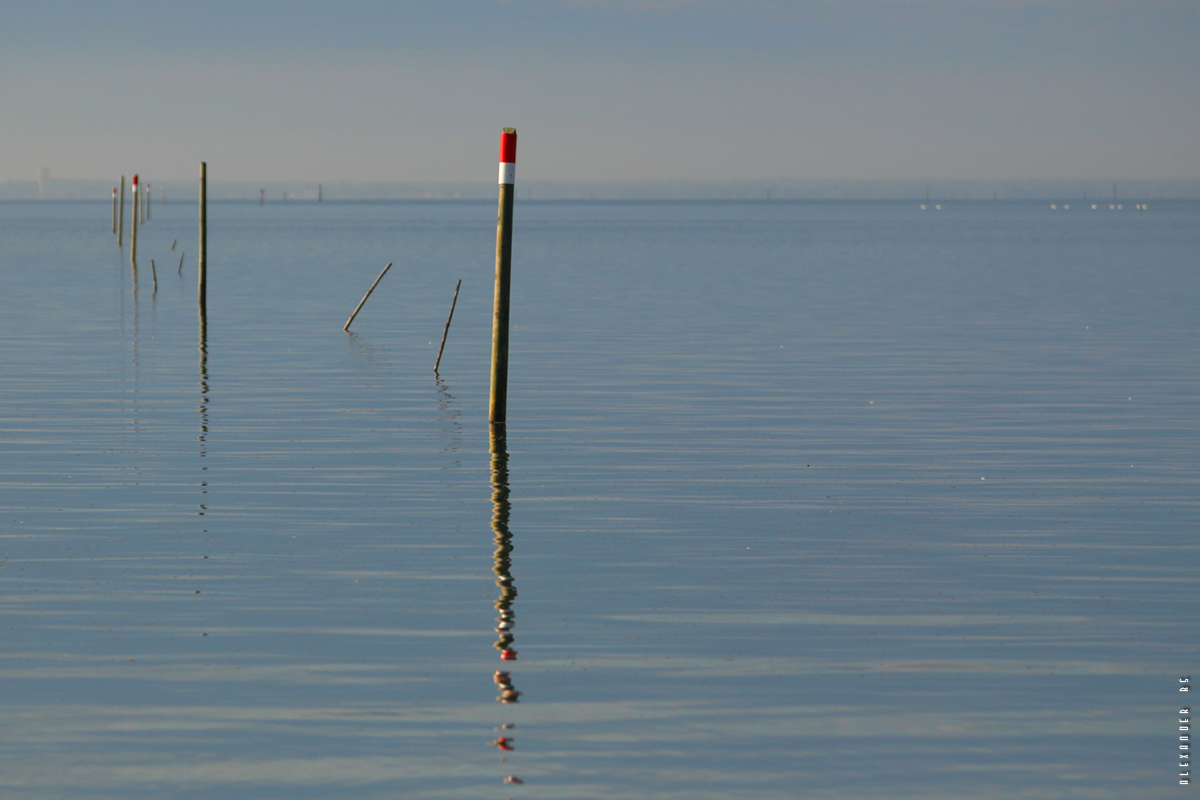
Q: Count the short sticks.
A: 5